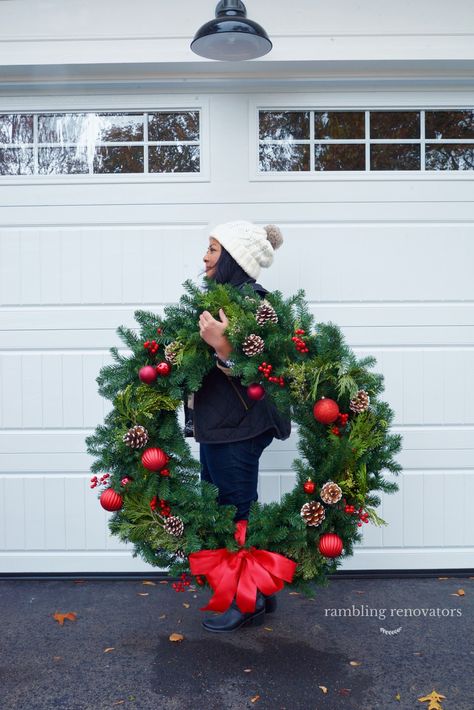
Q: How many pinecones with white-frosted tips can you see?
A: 8